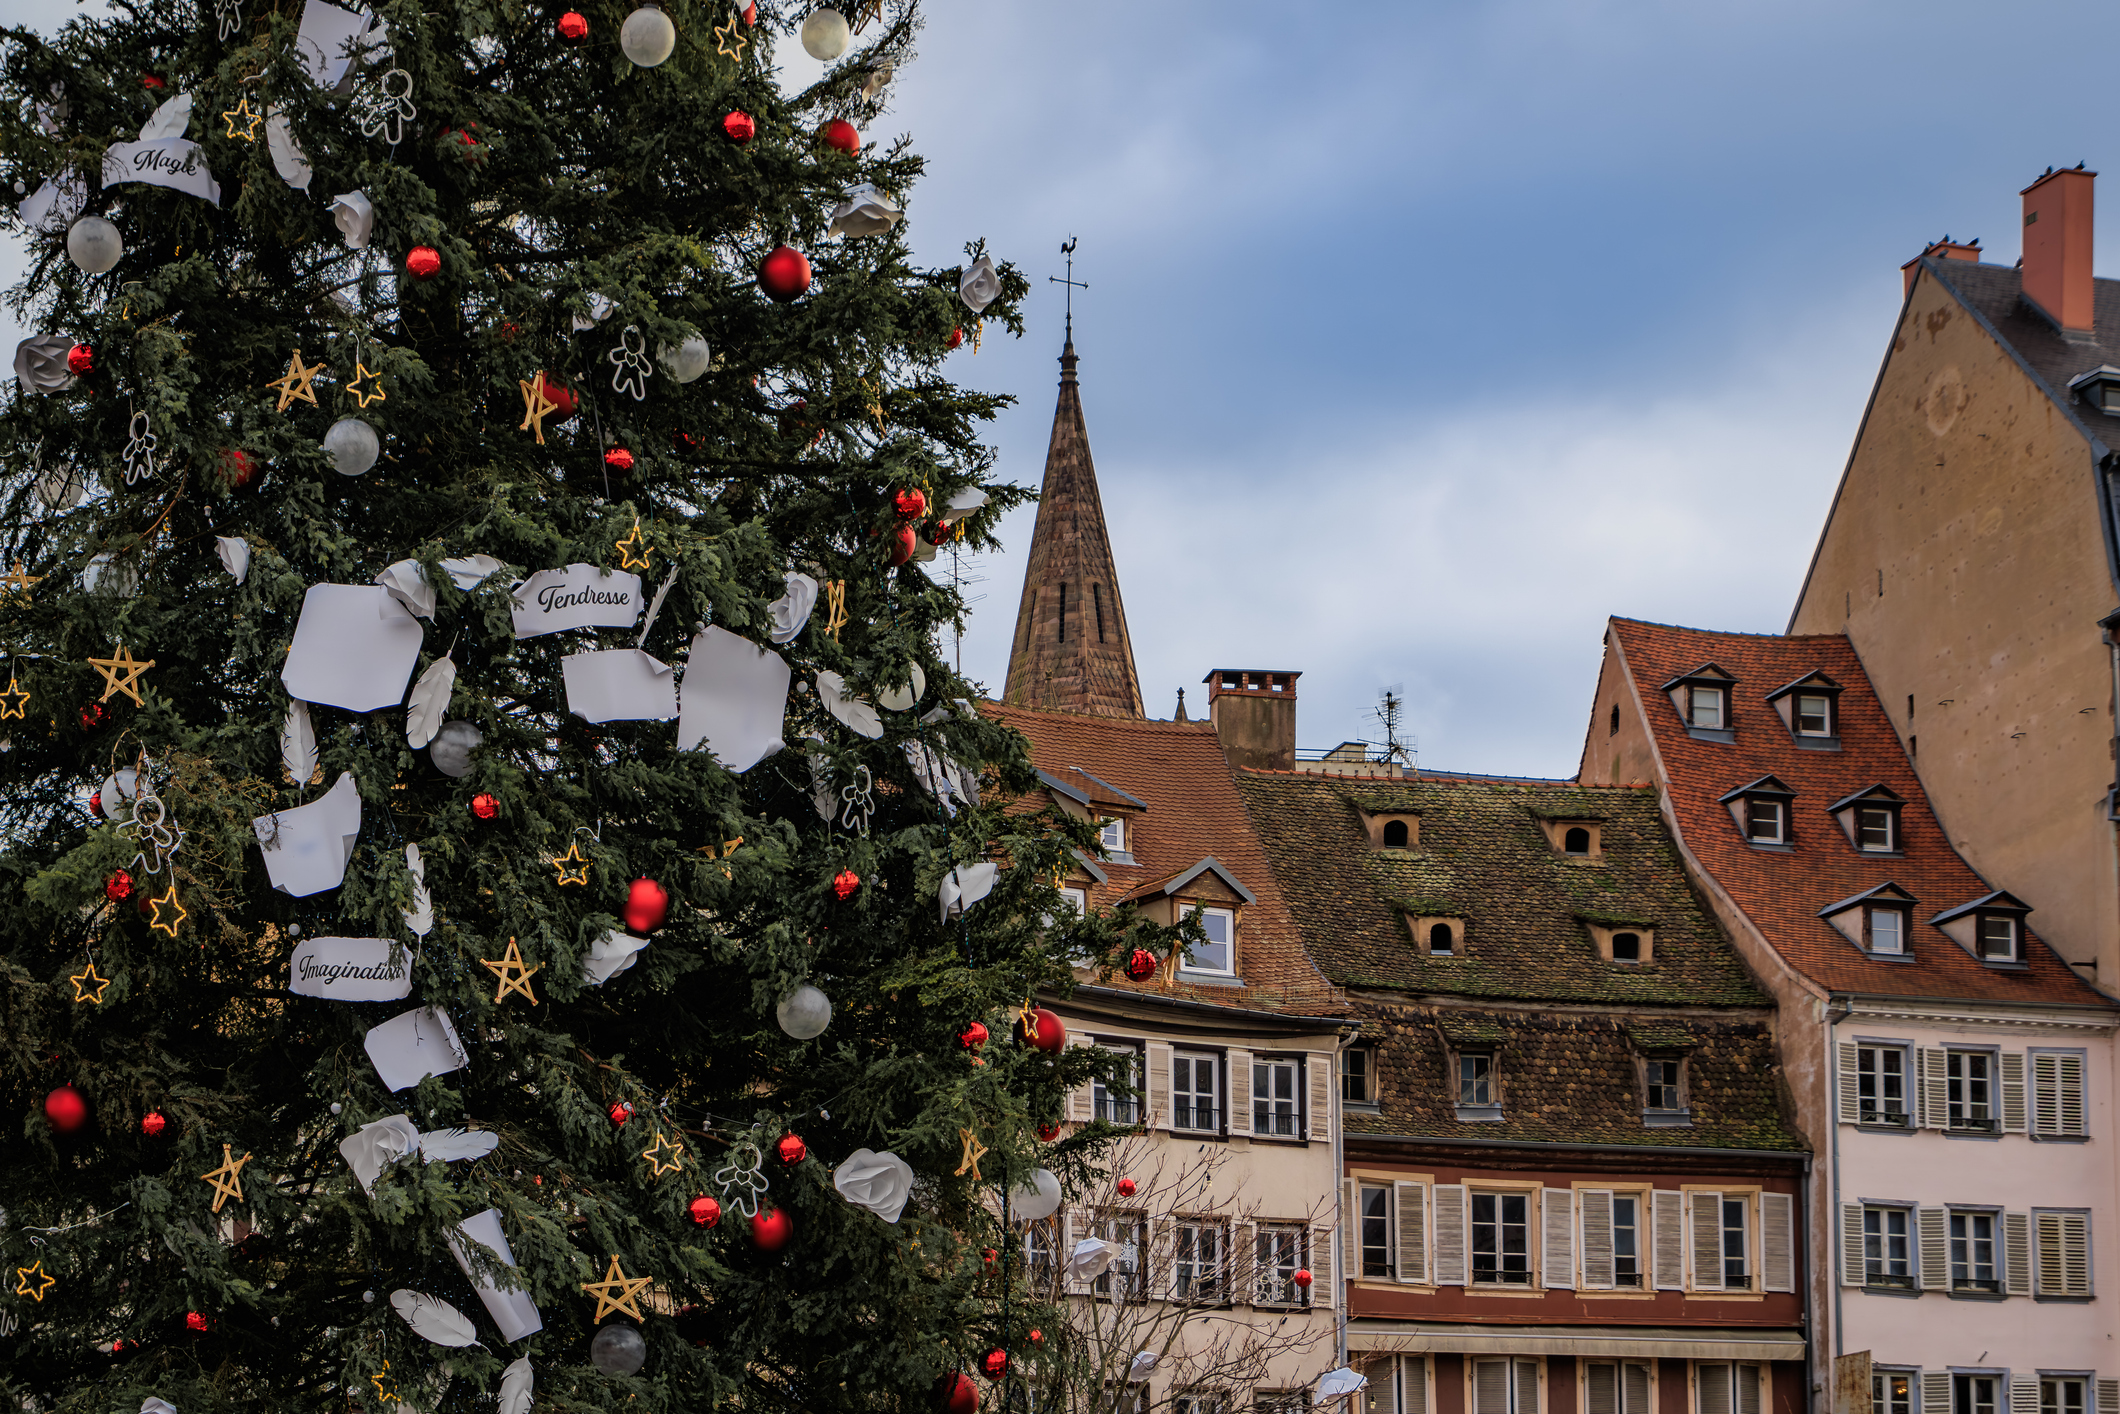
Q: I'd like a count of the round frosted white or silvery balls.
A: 13